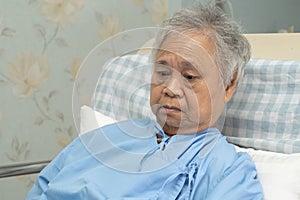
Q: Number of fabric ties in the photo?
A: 2